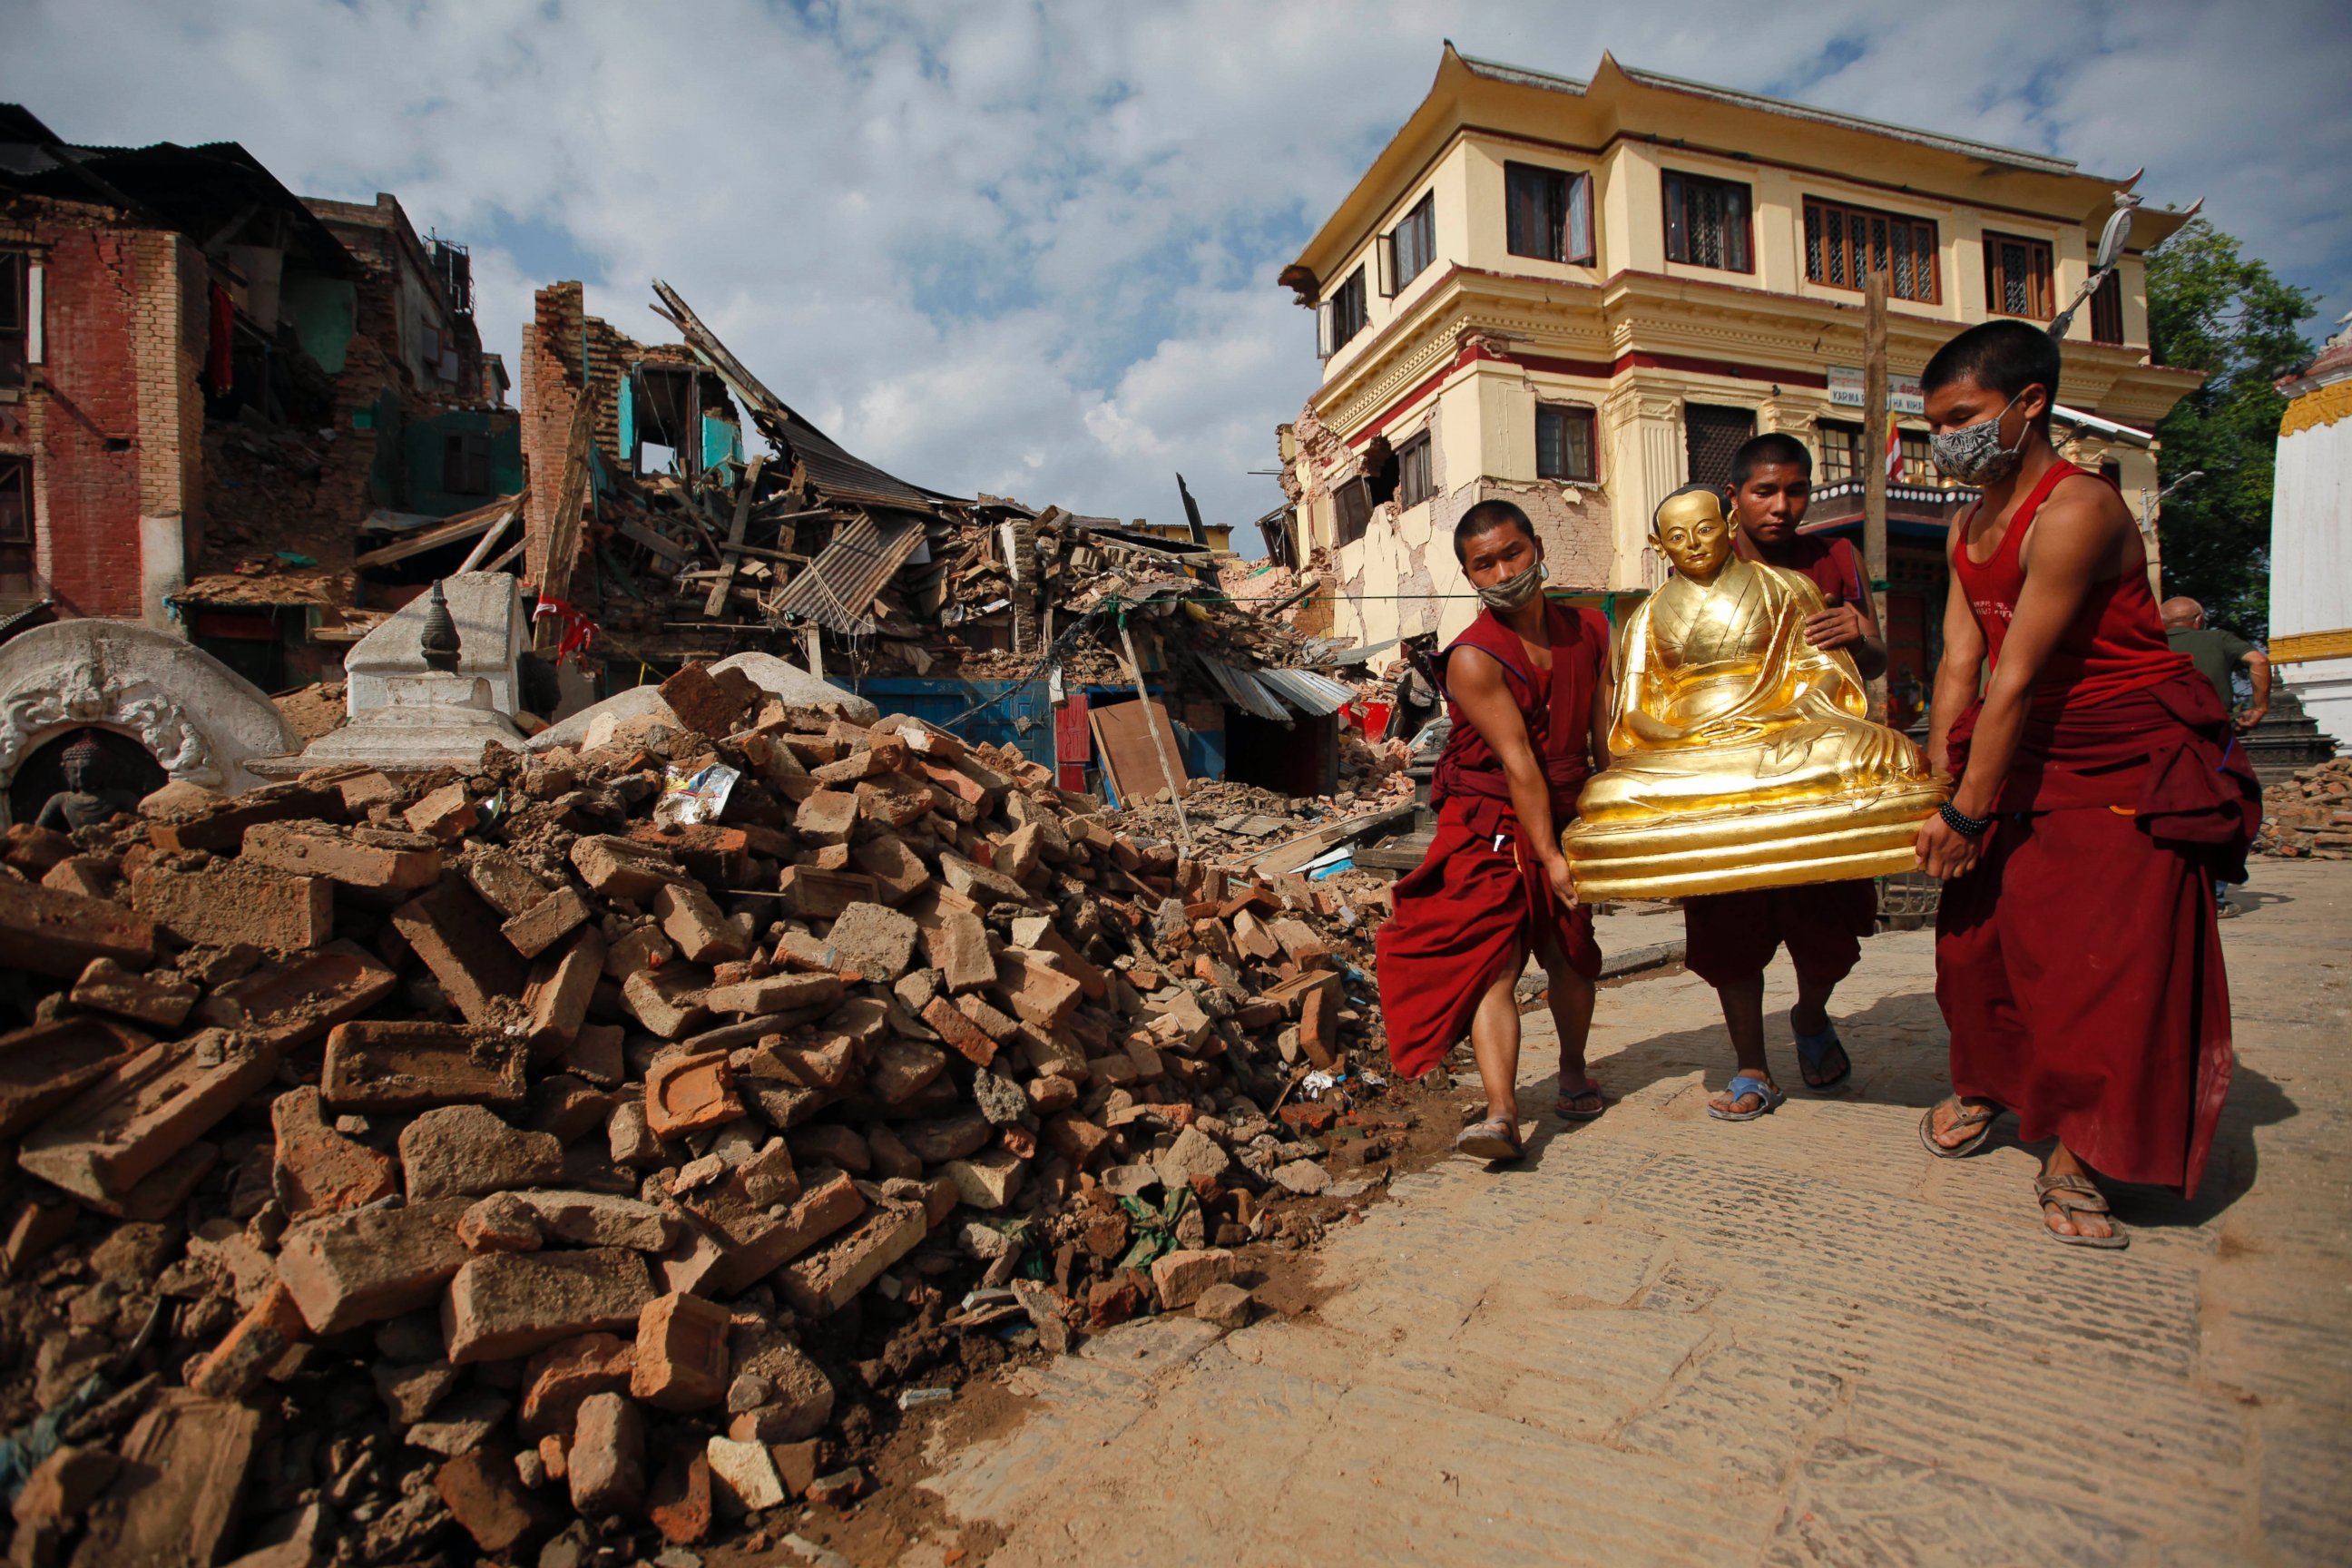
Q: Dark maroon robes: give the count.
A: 3